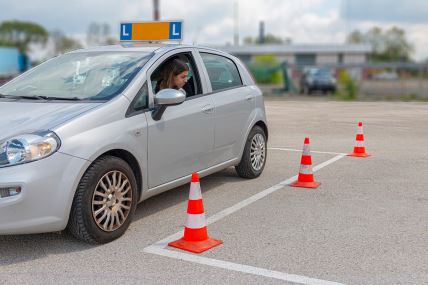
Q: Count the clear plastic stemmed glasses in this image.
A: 0